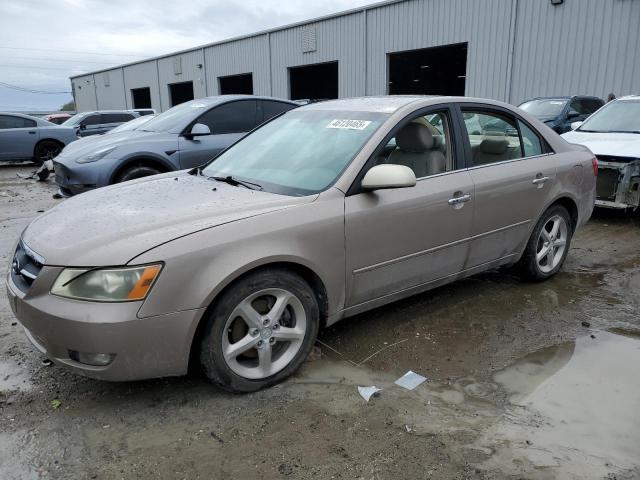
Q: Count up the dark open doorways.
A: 5